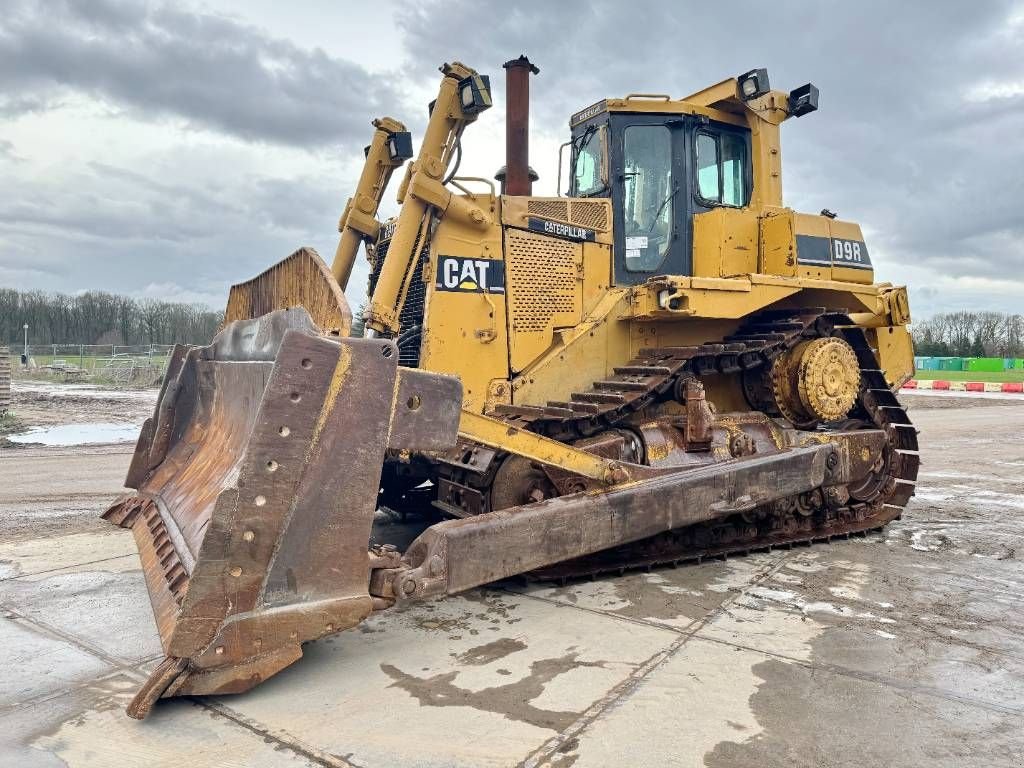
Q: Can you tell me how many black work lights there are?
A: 4